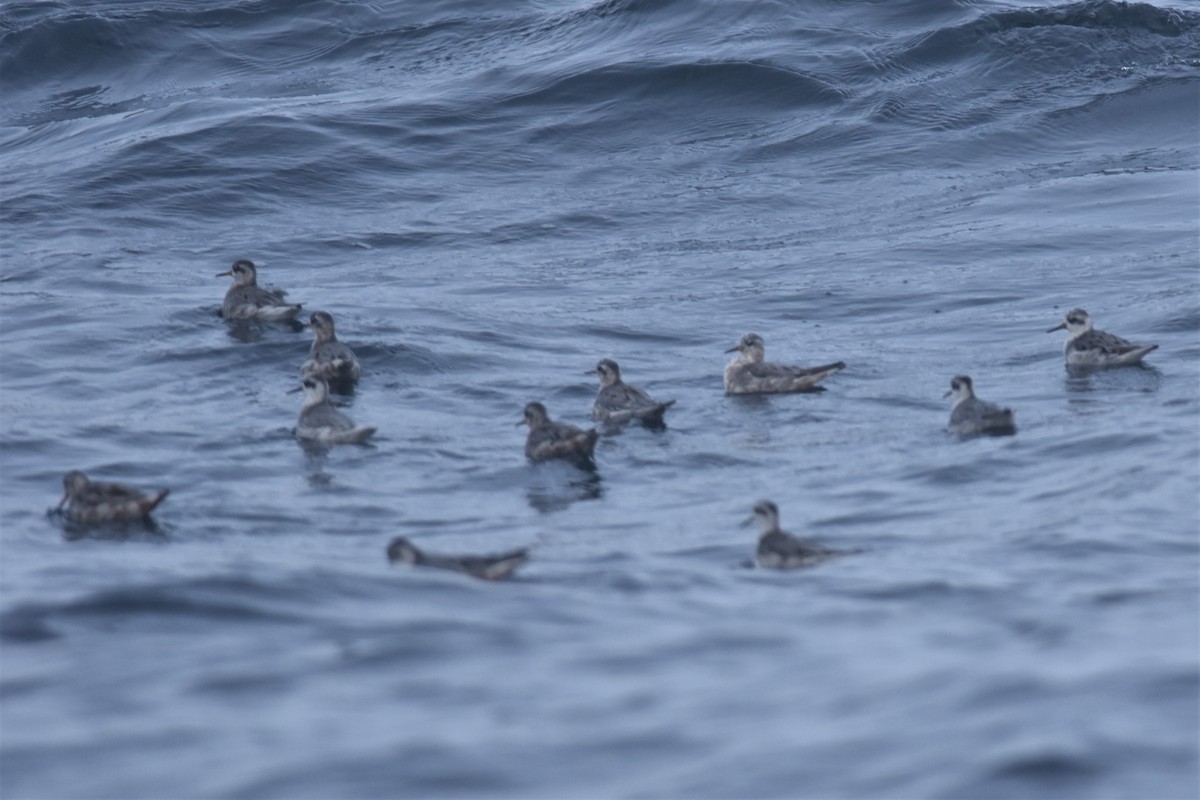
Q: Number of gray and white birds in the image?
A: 11